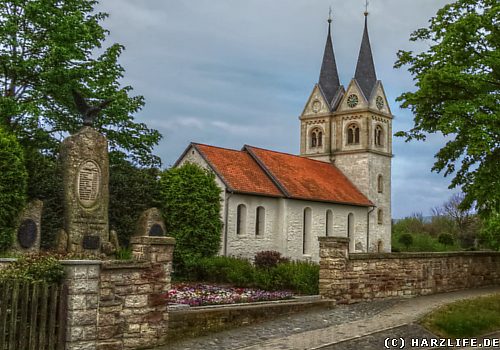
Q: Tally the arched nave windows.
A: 5